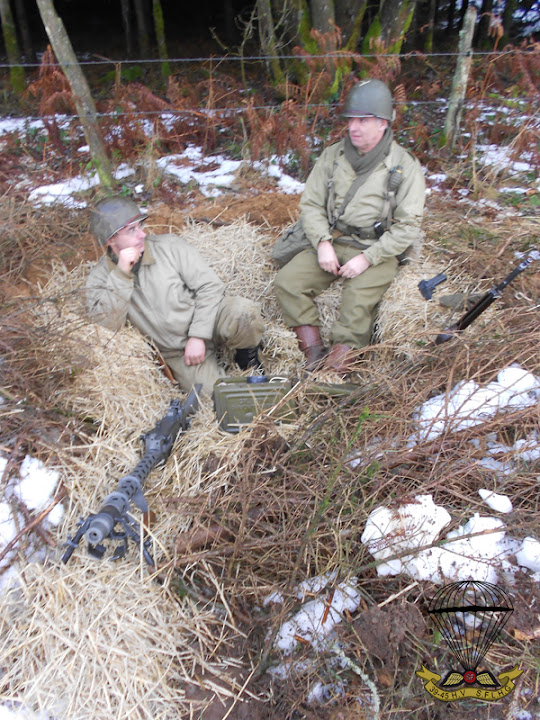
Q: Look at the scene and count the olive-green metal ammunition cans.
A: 1